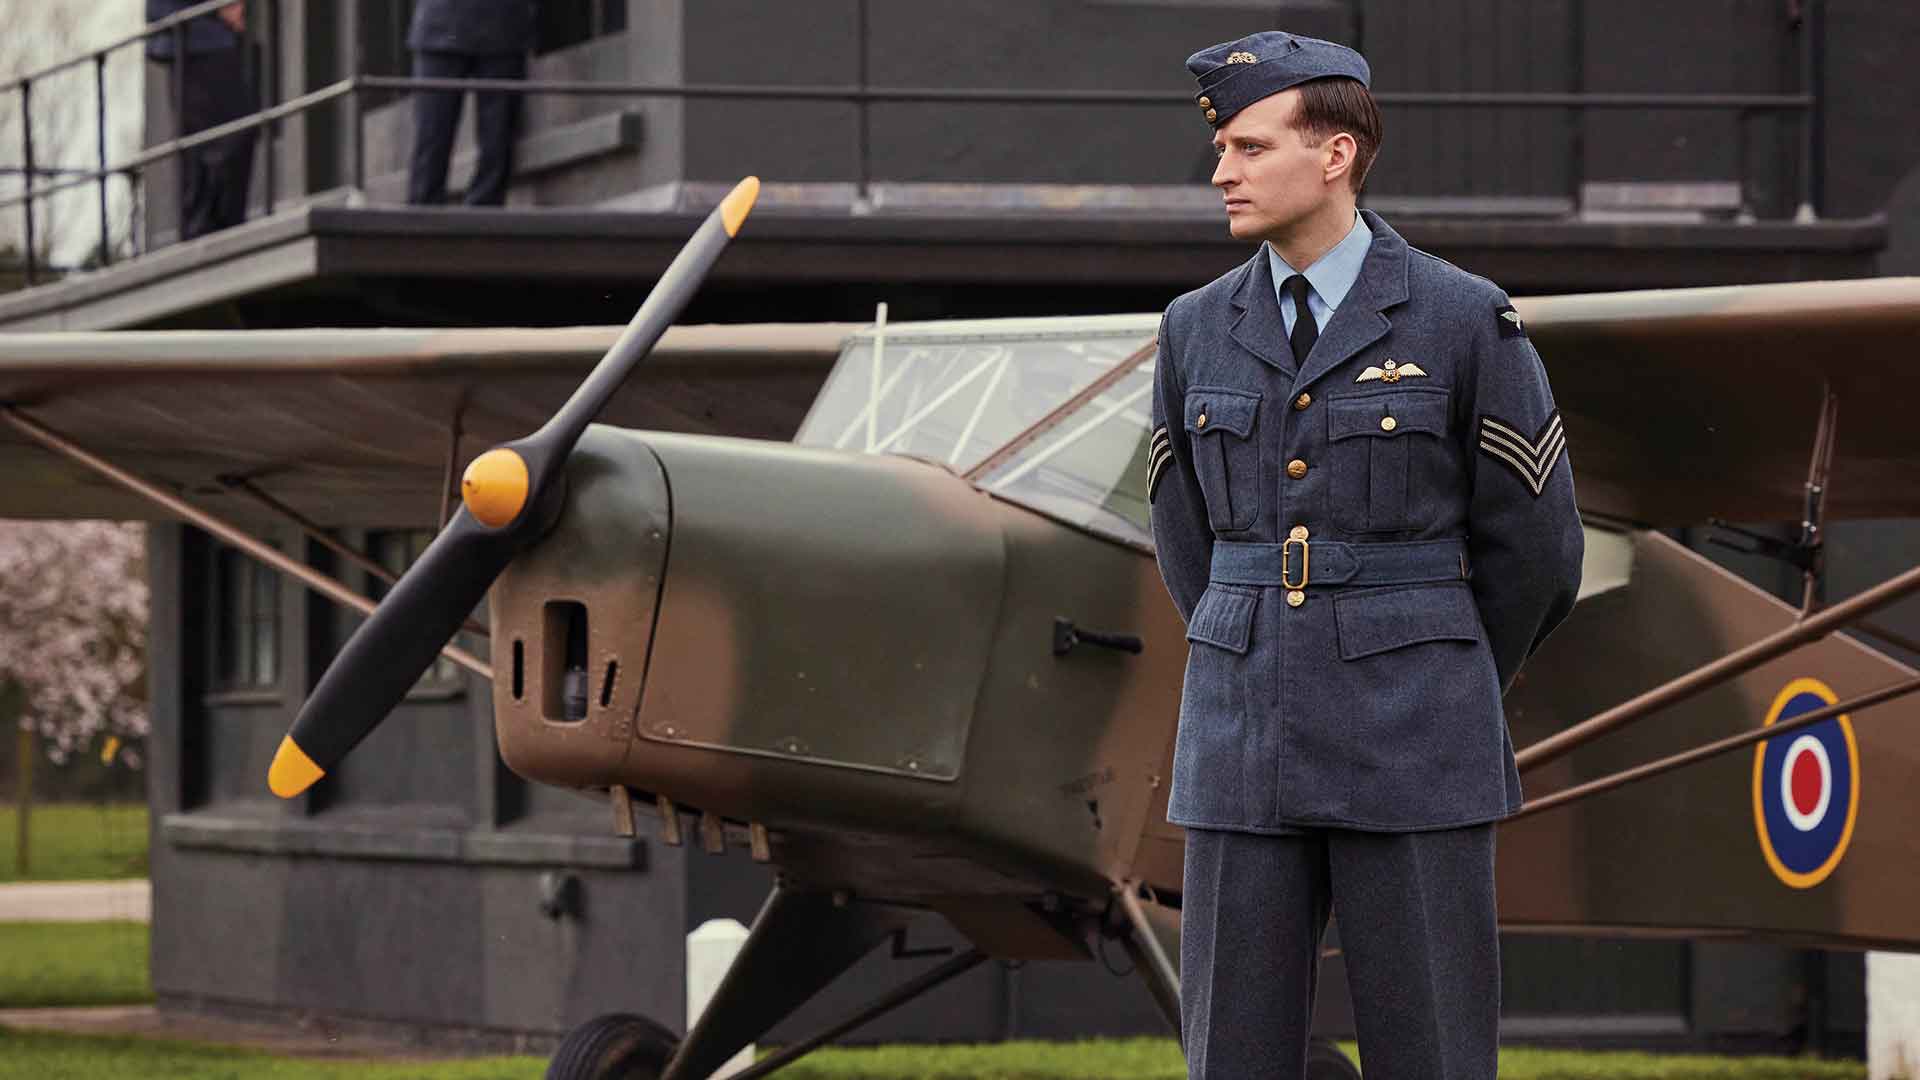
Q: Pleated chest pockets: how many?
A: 2